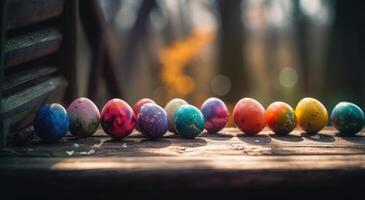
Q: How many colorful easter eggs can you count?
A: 12